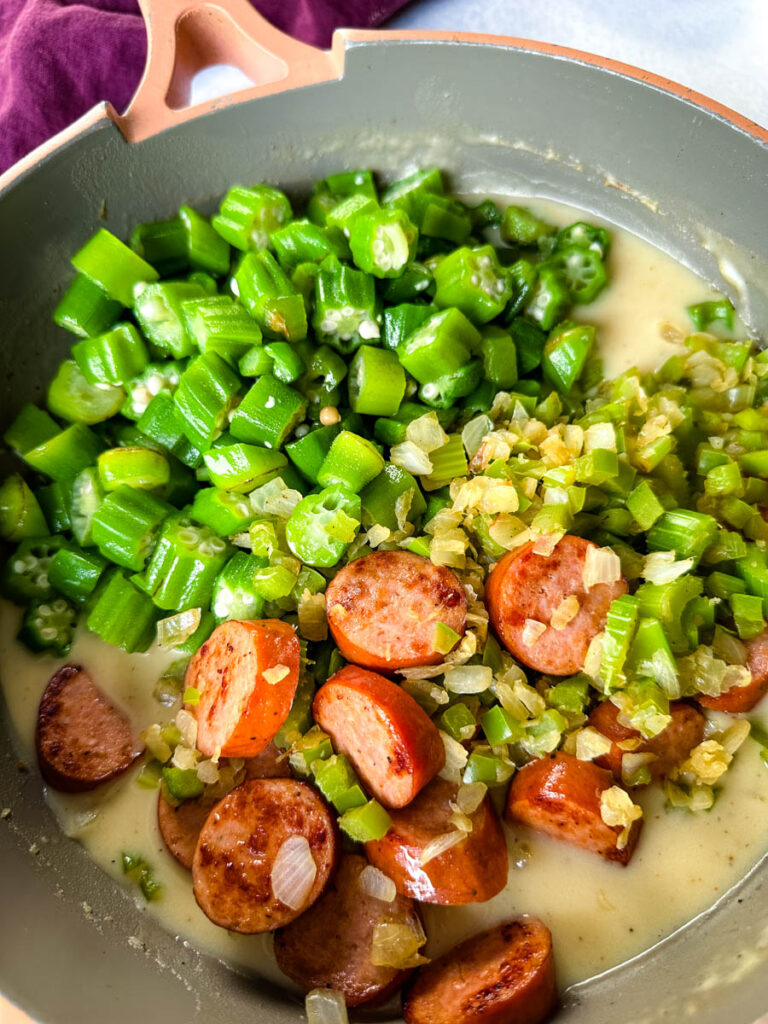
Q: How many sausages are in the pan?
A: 13